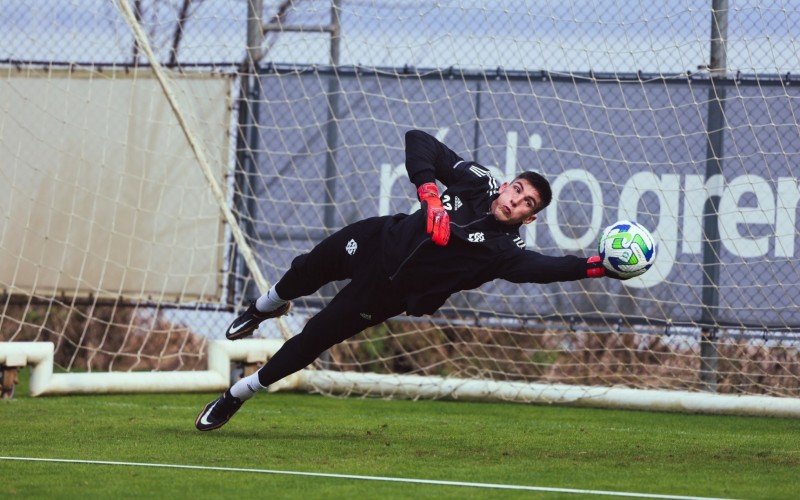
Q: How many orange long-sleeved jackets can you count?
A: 0